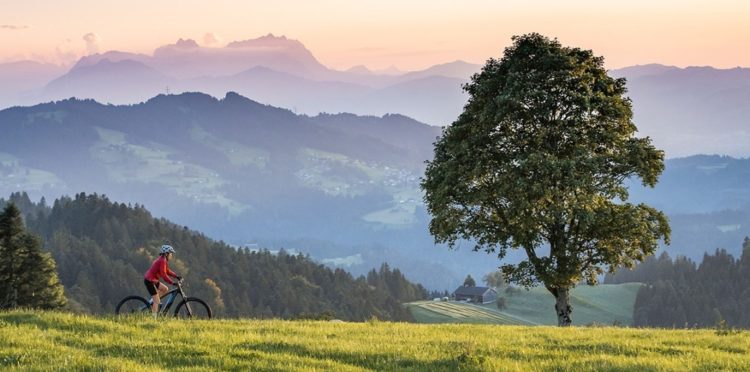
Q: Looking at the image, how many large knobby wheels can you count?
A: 2